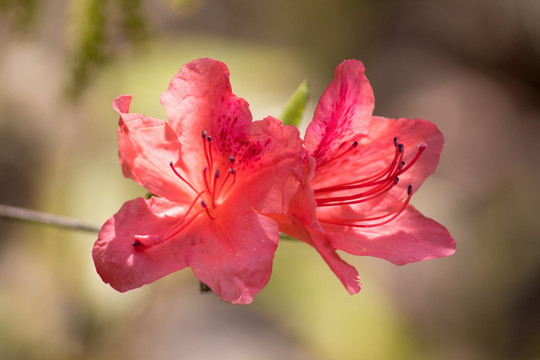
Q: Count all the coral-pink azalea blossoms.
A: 2